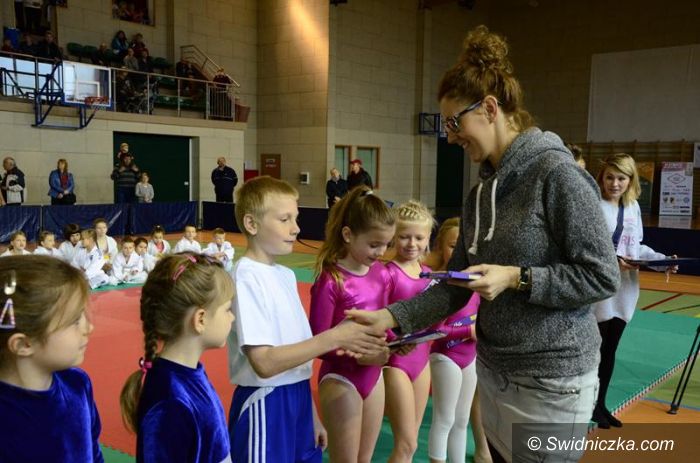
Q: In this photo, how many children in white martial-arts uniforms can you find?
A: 10